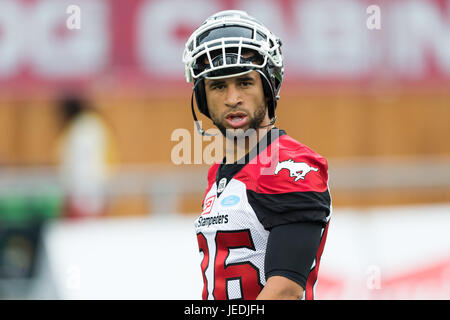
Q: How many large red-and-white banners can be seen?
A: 1